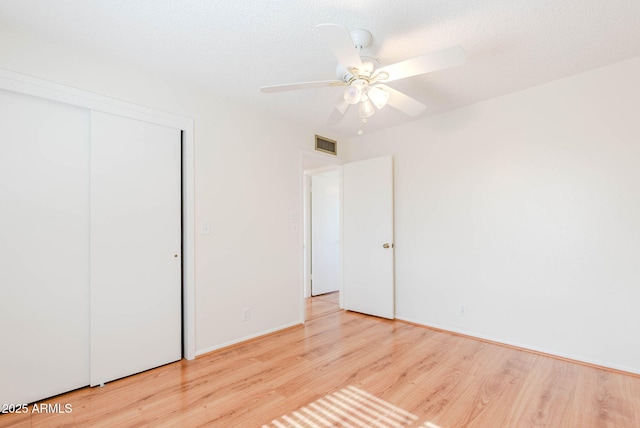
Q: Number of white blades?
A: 5